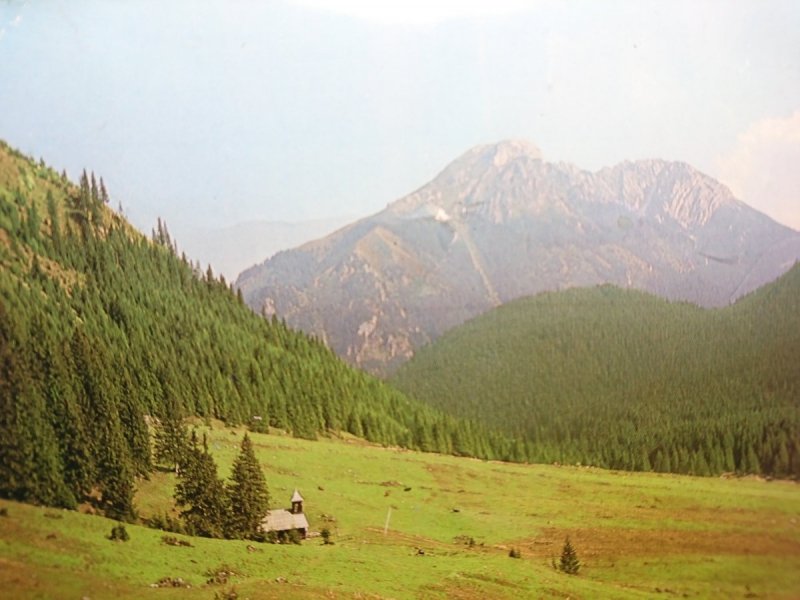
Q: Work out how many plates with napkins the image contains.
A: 0